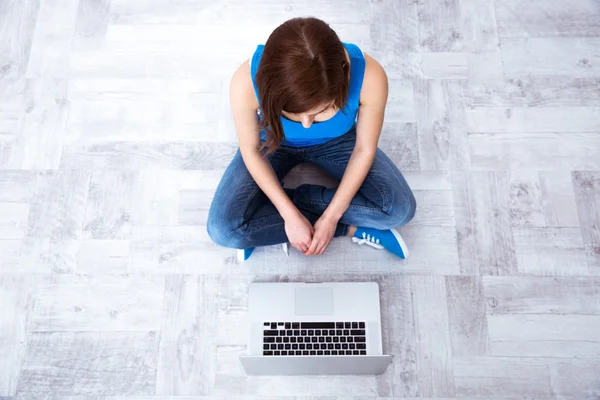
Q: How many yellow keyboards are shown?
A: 0